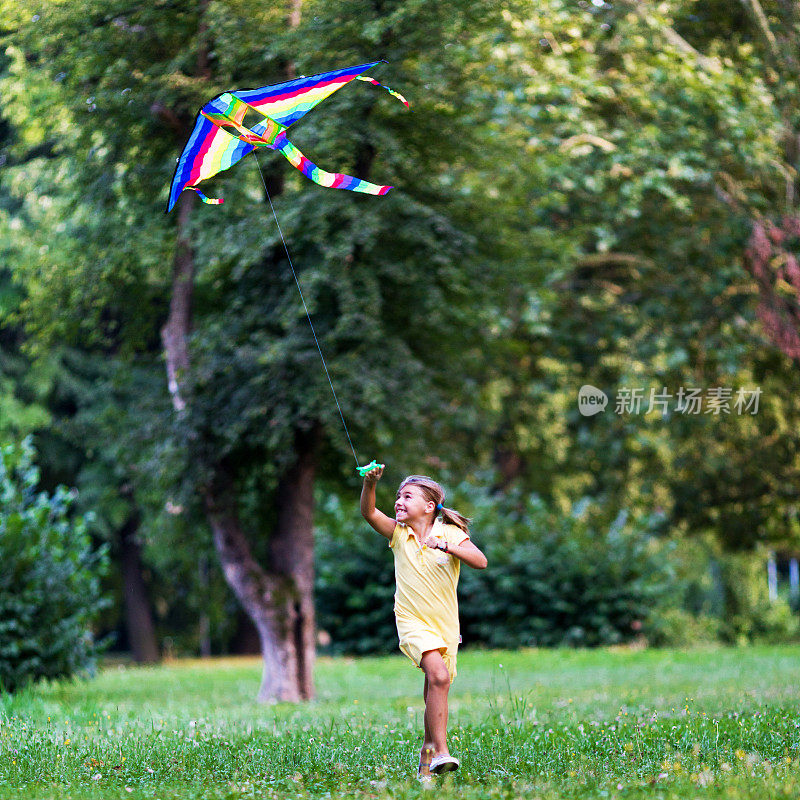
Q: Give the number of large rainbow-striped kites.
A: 1